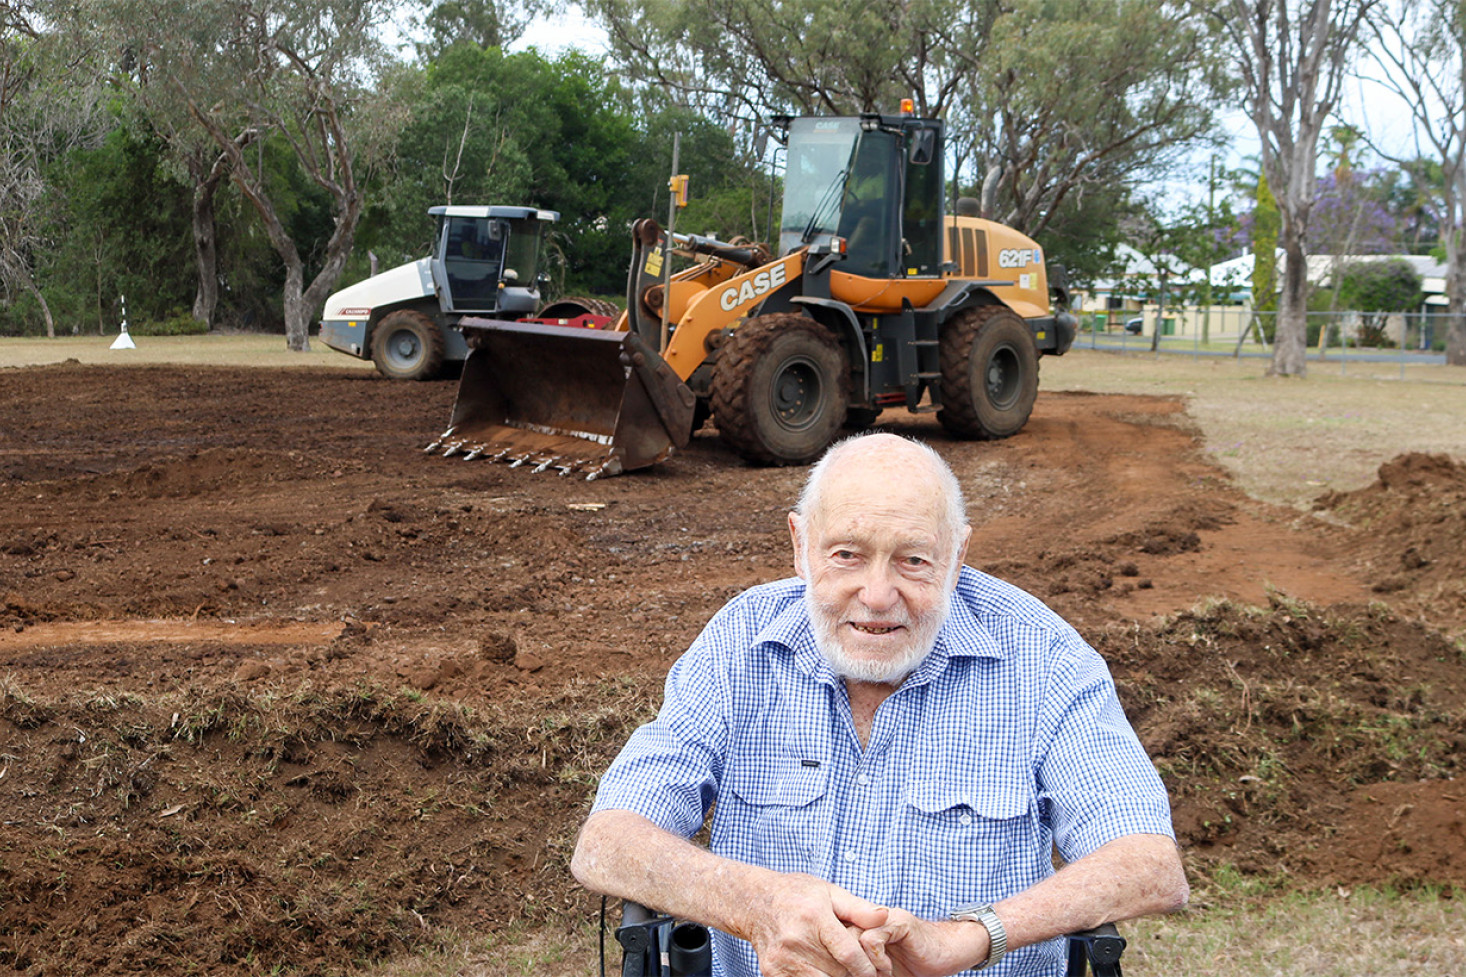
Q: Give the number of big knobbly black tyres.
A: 3